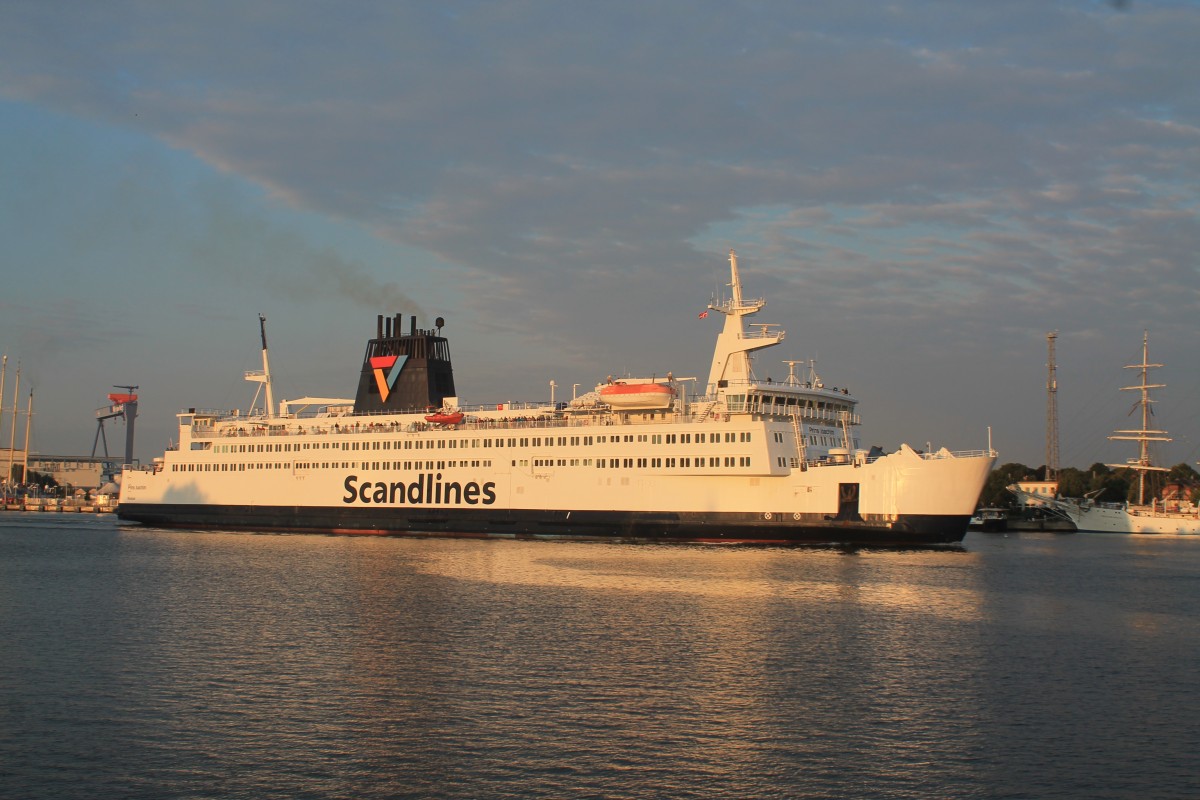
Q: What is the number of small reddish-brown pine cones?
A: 0